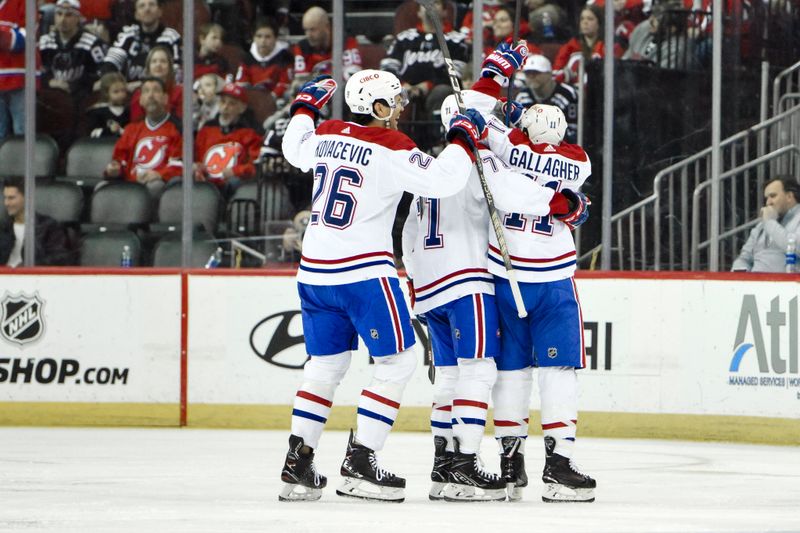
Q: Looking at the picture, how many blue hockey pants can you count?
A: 3